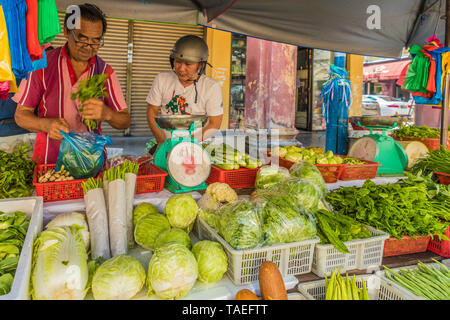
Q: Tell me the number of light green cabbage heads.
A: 7